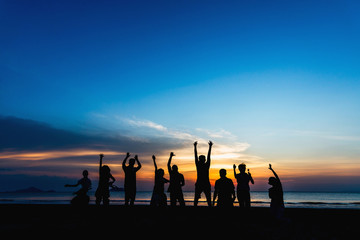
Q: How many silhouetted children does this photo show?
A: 9